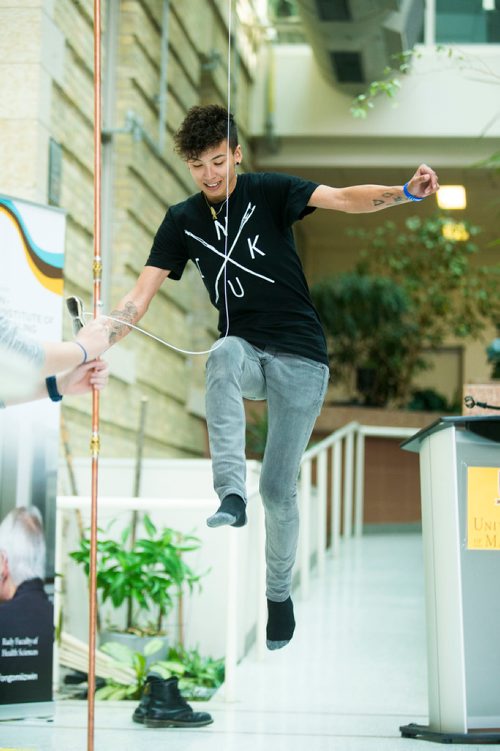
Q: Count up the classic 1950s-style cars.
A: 0